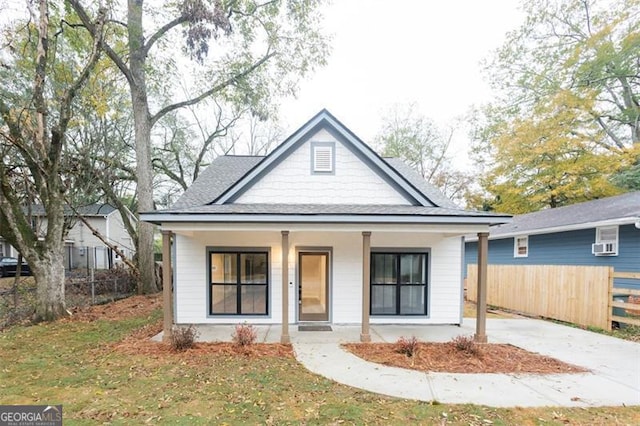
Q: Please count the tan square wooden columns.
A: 4